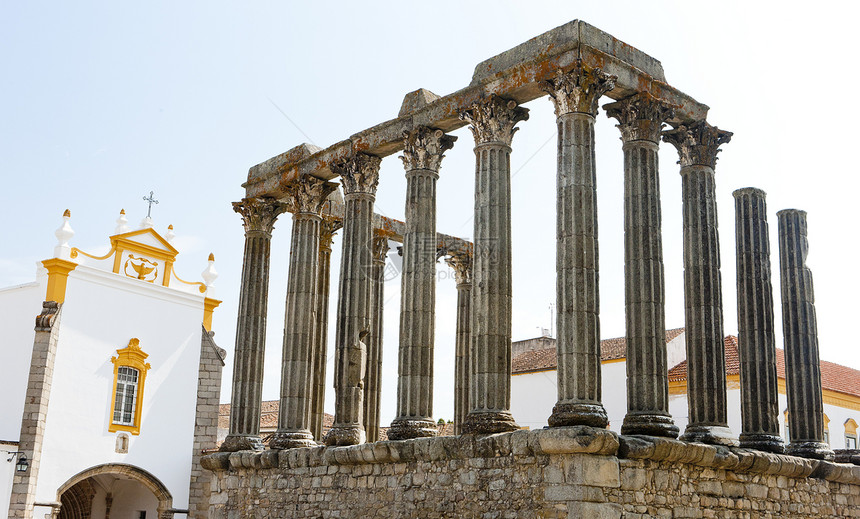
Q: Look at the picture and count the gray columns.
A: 13